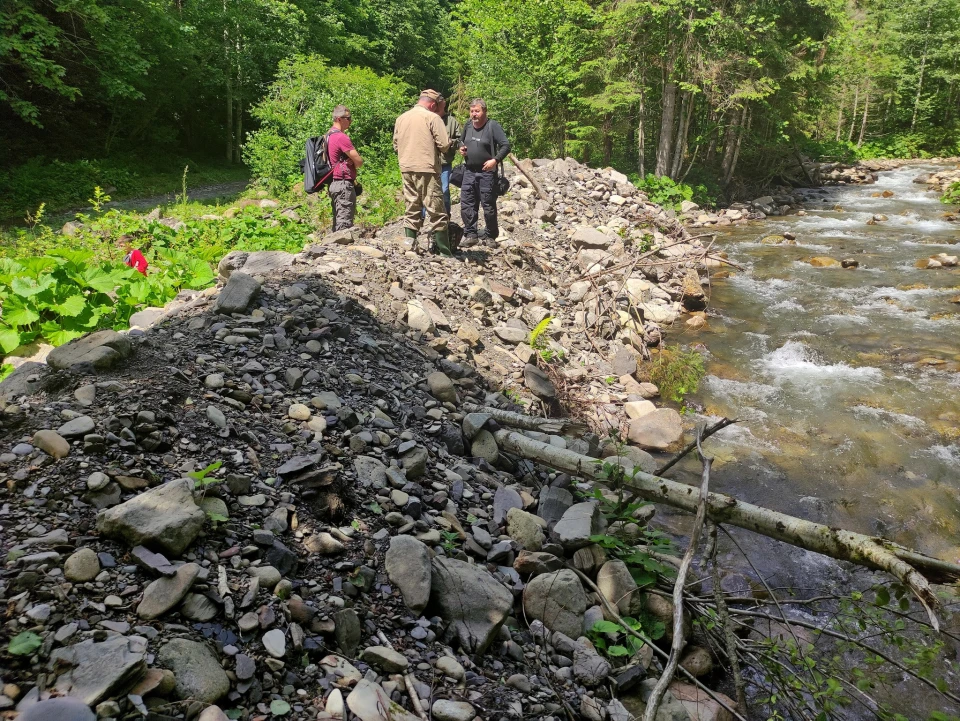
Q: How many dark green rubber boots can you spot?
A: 2